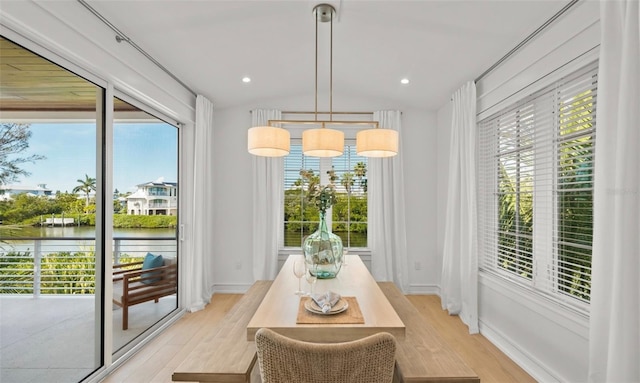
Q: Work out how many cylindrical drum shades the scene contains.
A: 3